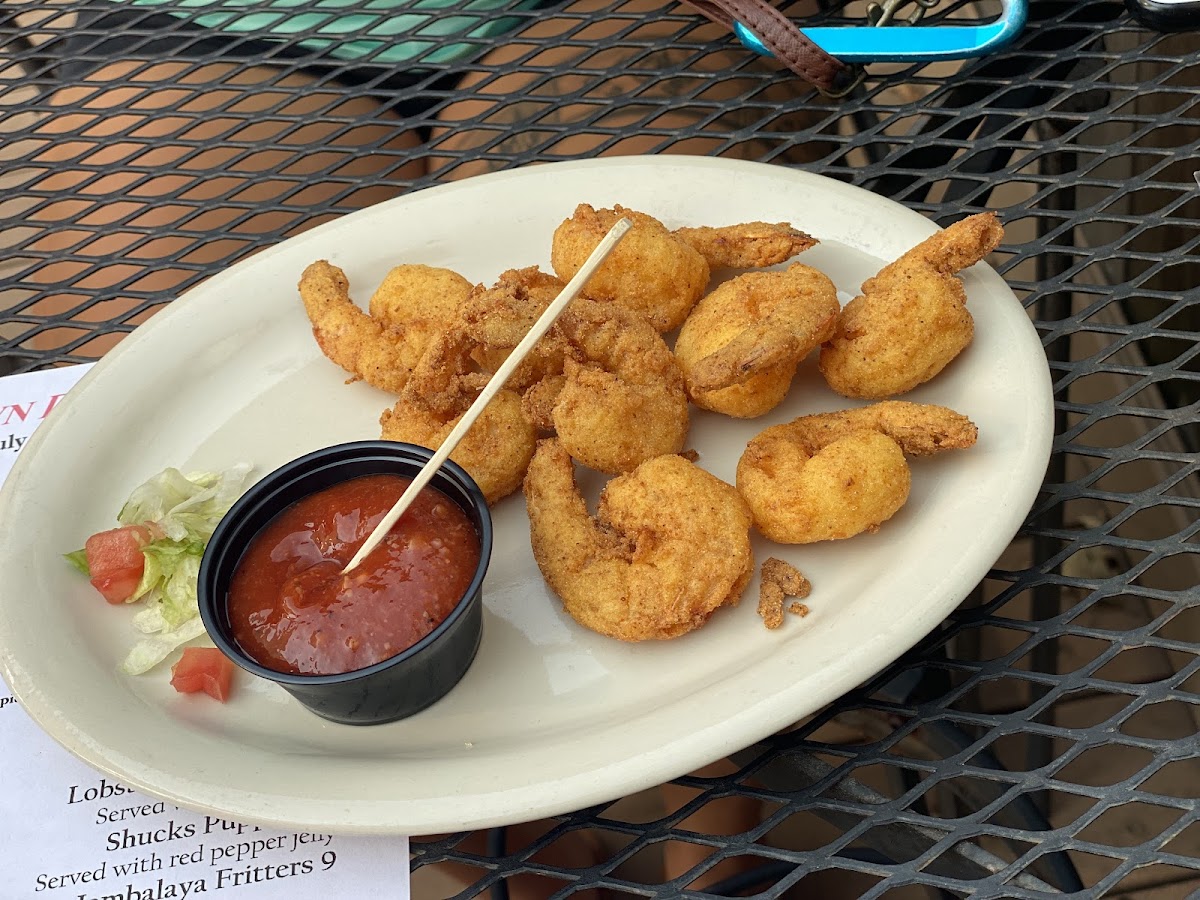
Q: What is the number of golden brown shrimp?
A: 8